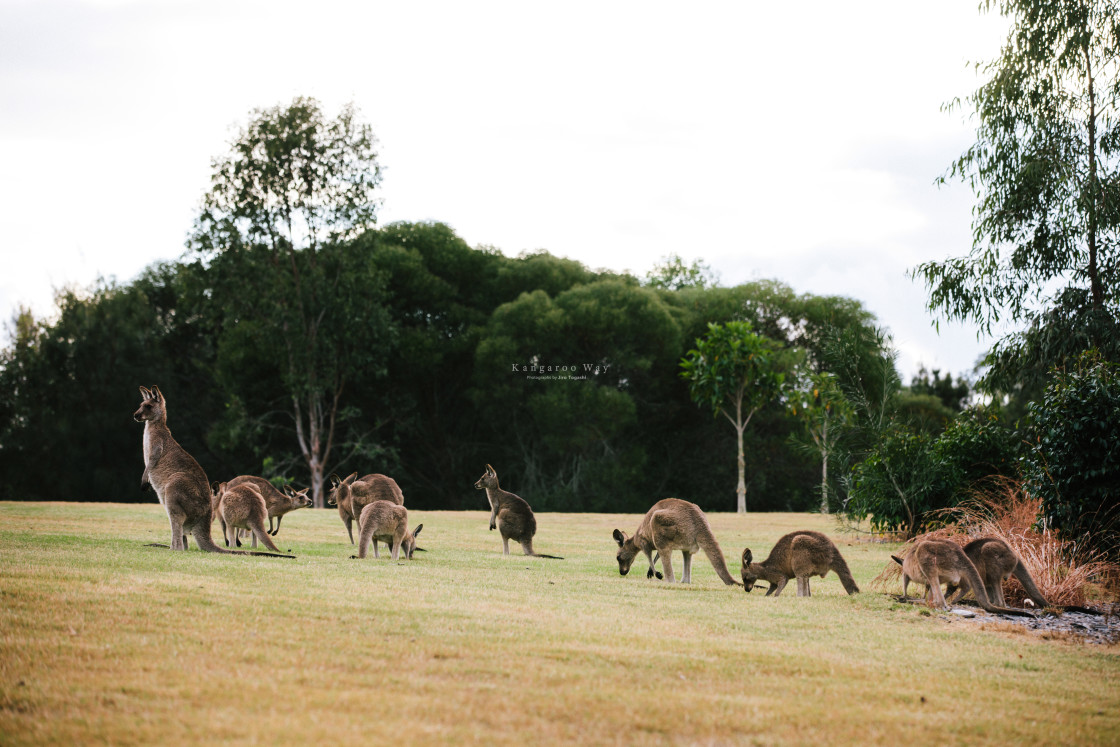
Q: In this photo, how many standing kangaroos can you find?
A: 2